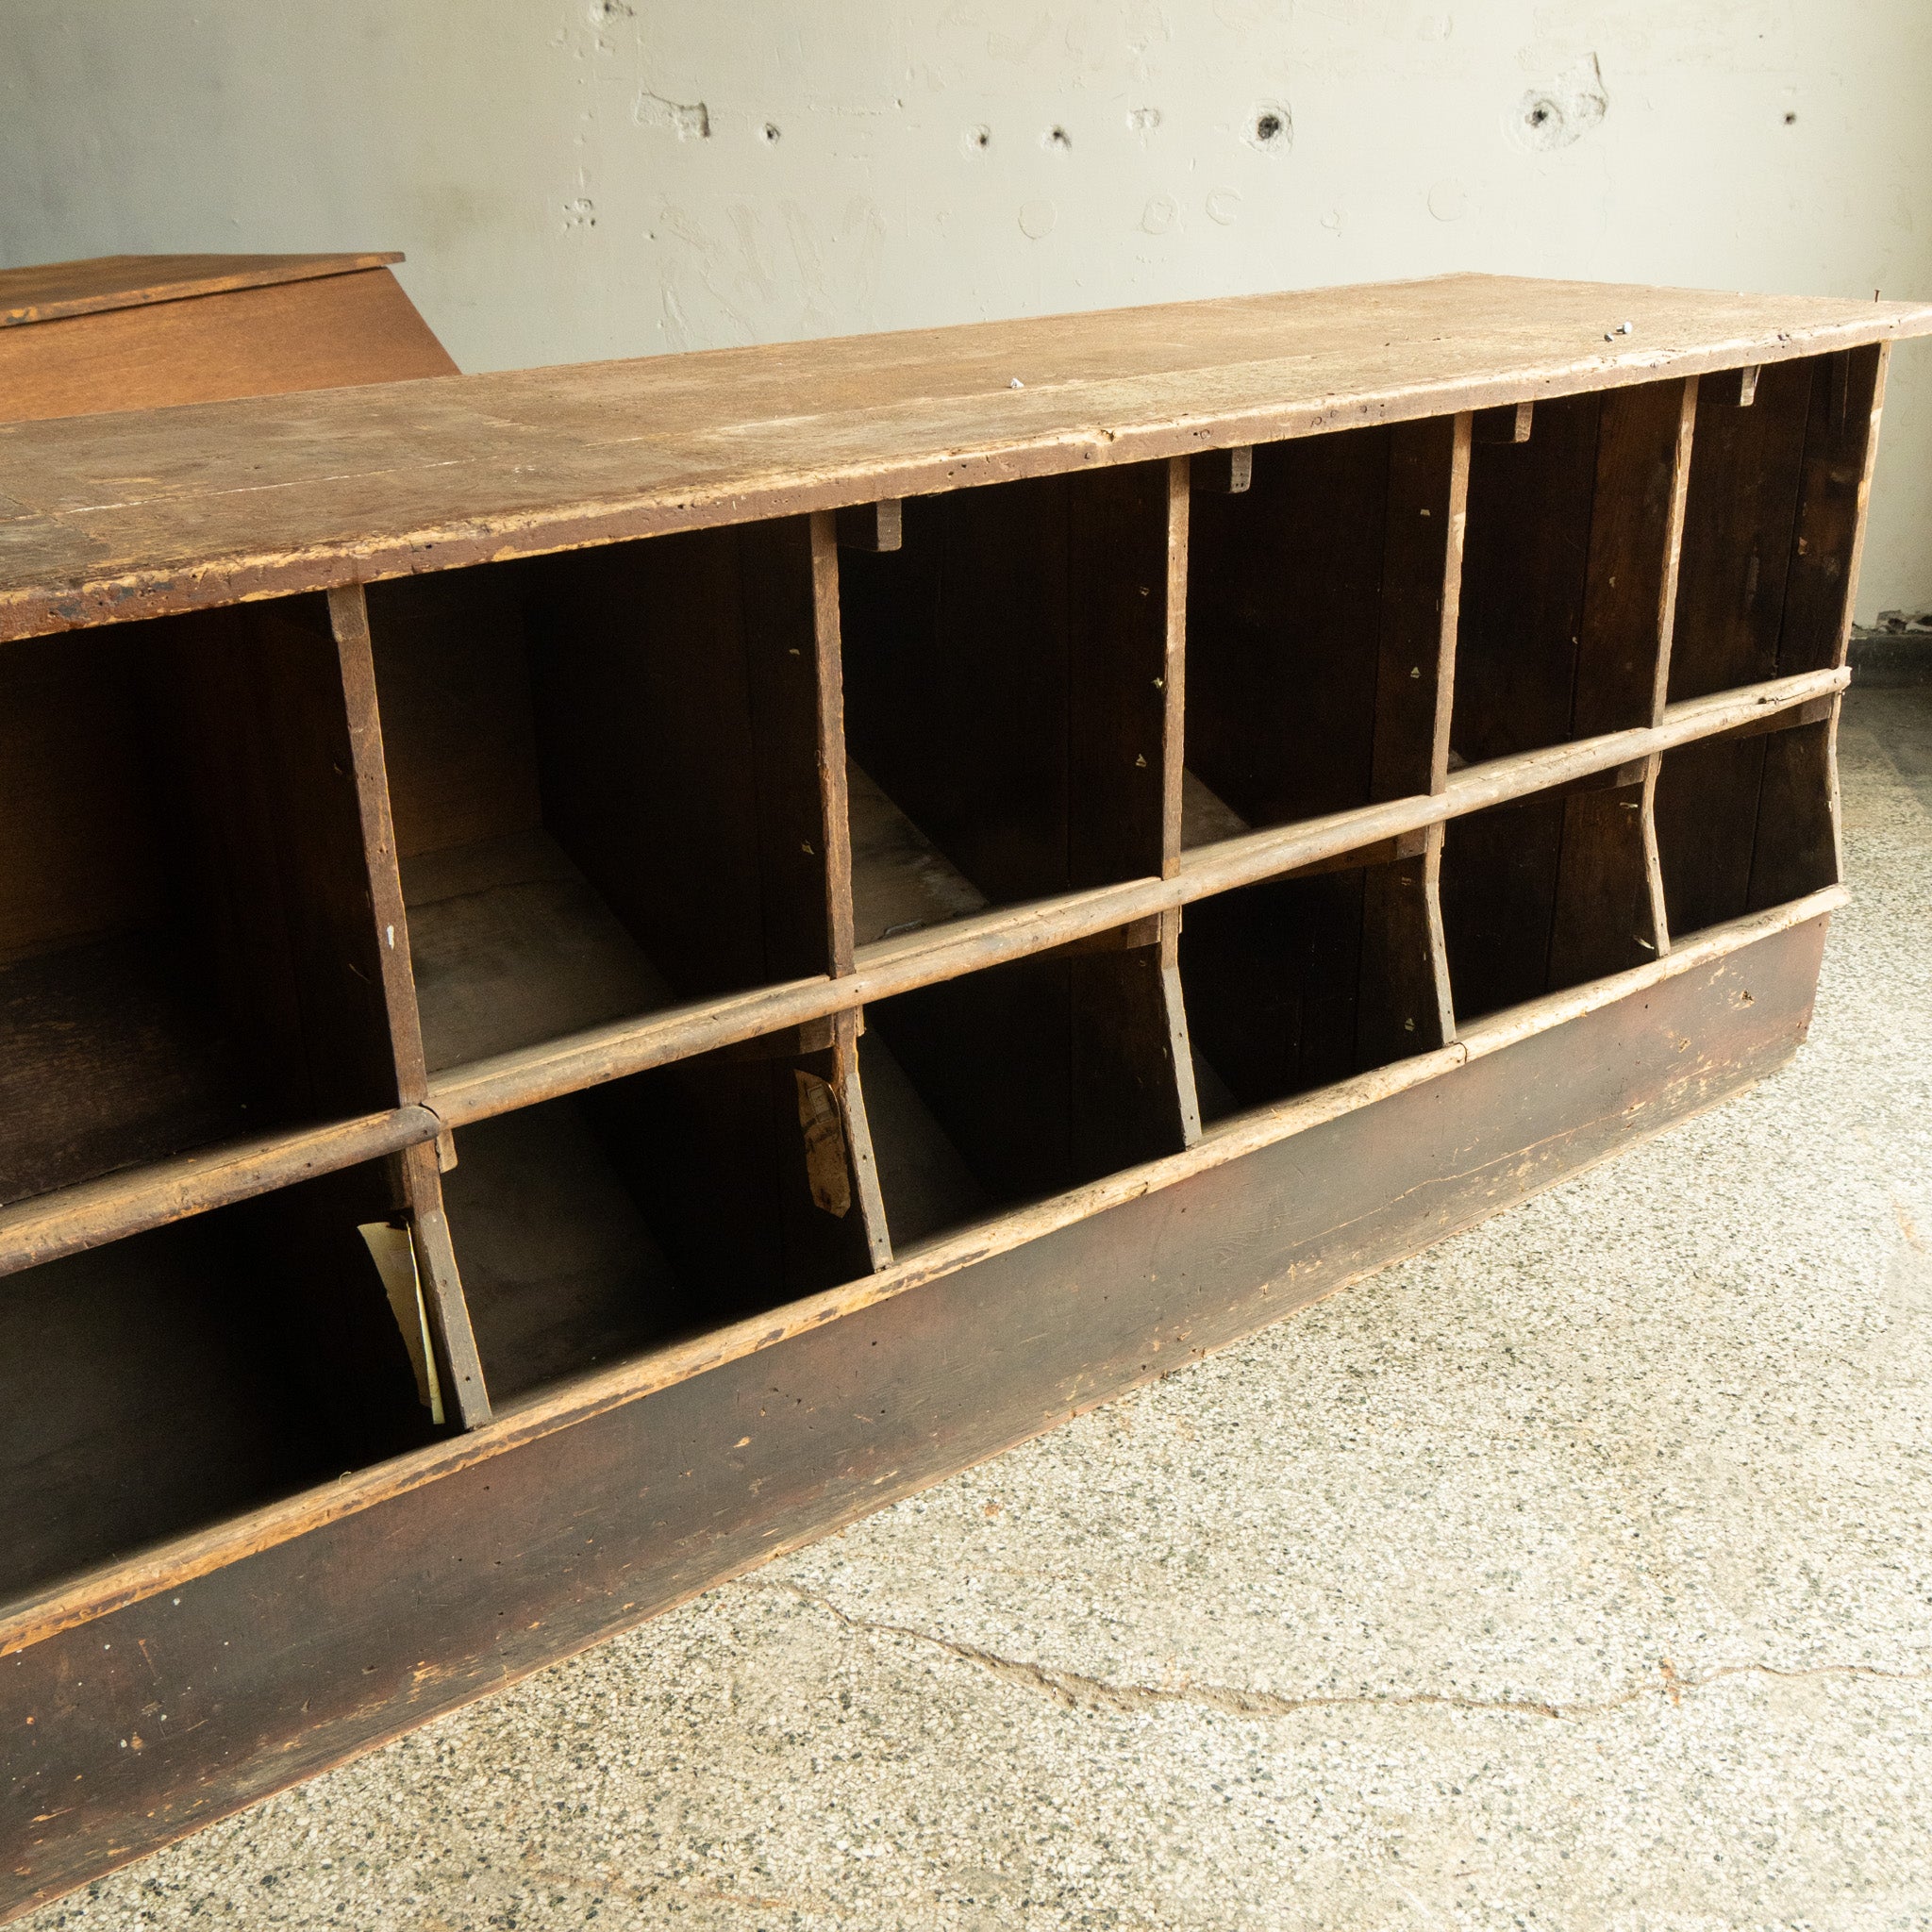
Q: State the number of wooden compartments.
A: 12